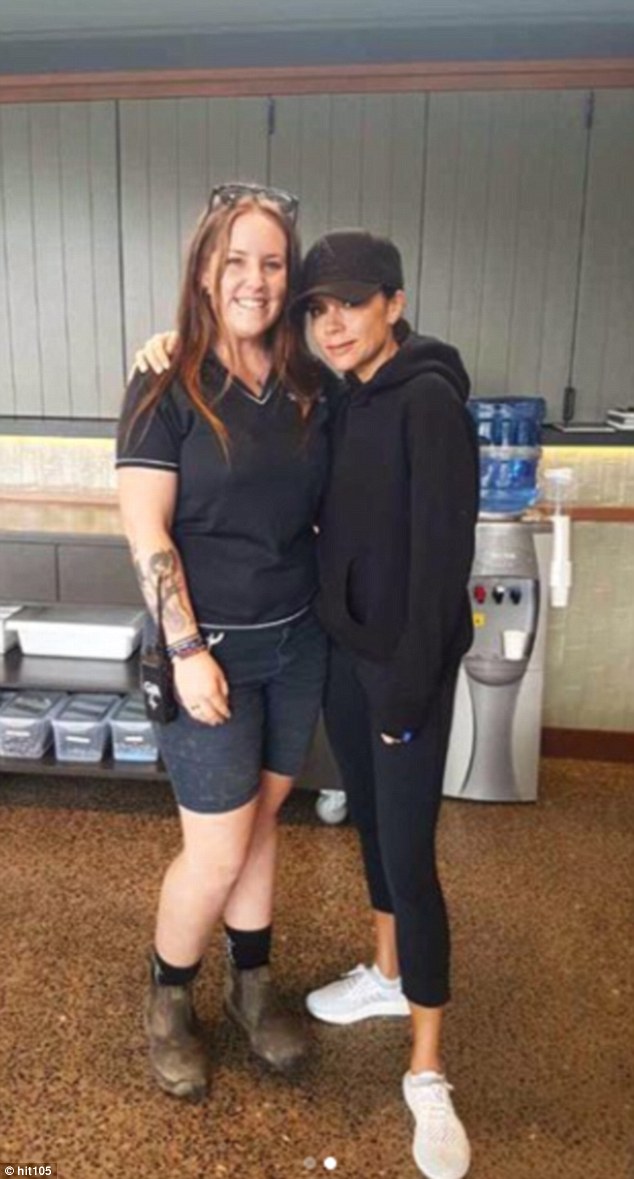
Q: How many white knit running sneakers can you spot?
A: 2